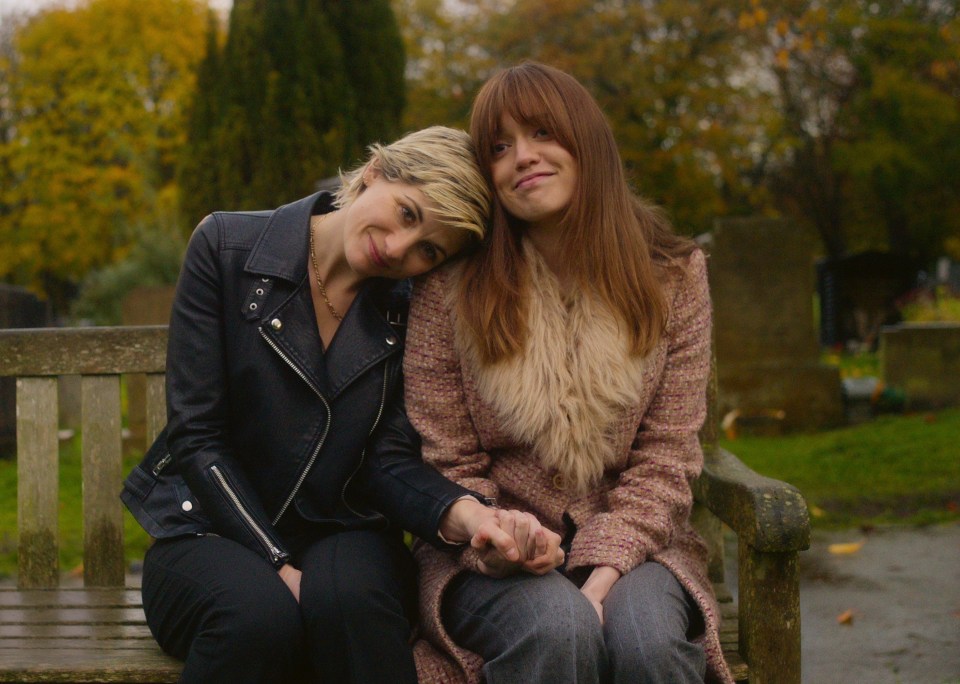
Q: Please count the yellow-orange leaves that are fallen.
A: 2